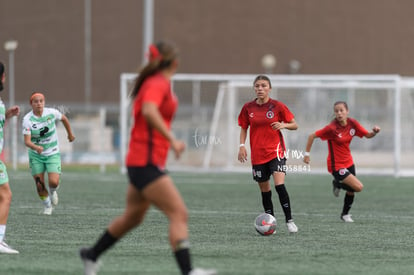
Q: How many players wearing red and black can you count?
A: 3